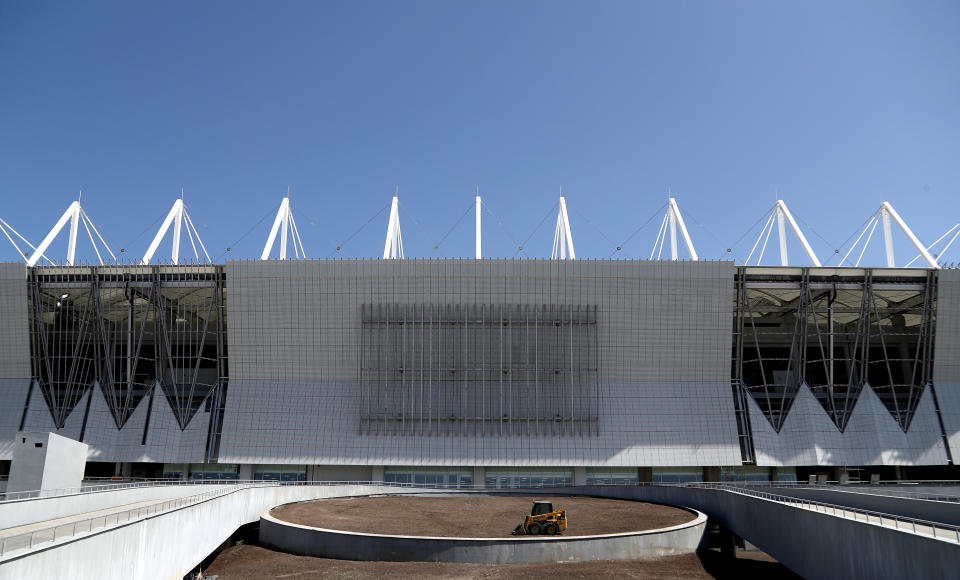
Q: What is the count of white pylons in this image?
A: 9